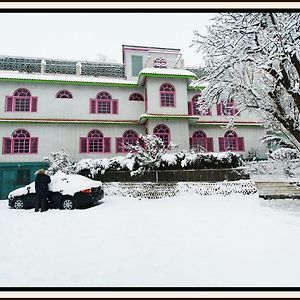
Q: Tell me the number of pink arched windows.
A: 13